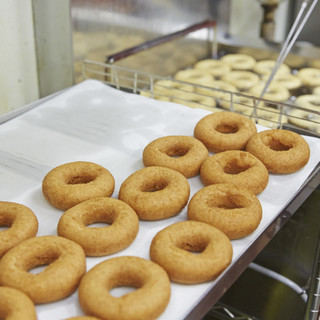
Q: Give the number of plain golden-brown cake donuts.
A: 14